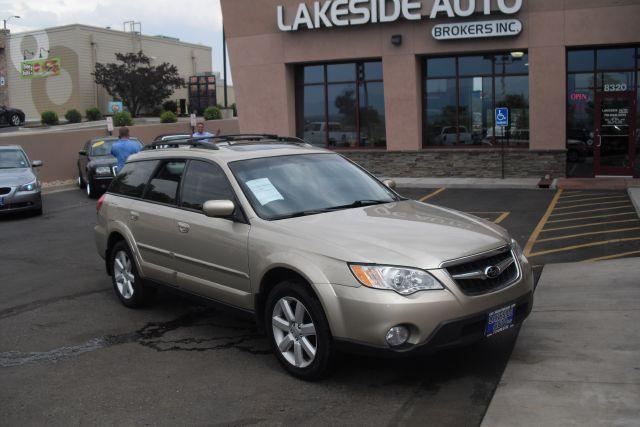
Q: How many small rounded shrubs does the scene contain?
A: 6